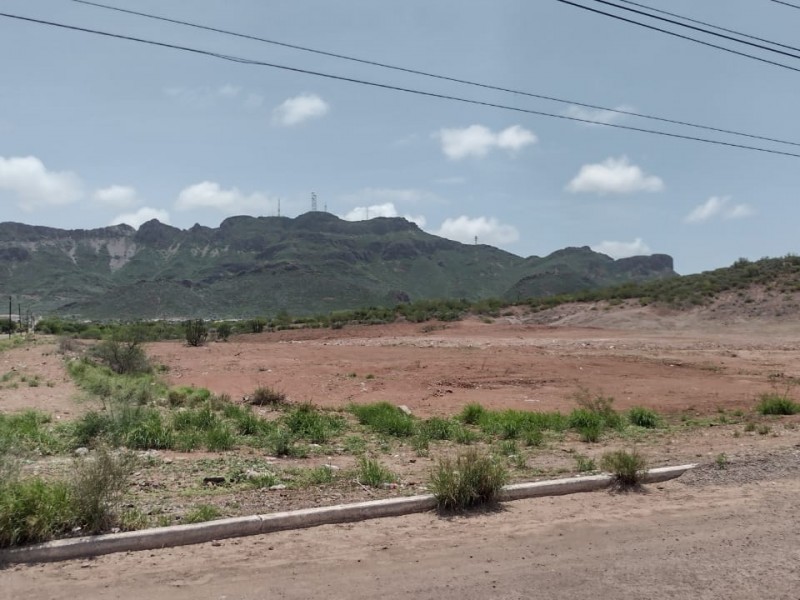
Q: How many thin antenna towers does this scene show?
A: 5